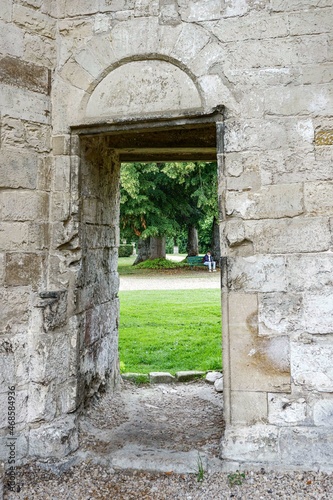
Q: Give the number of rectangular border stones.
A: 3